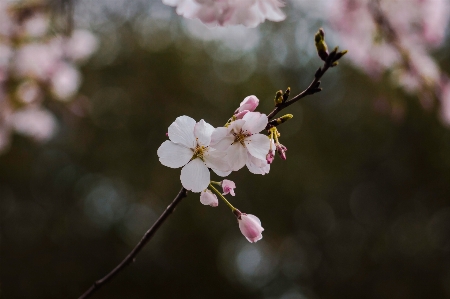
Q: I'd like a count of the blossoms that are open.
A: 2